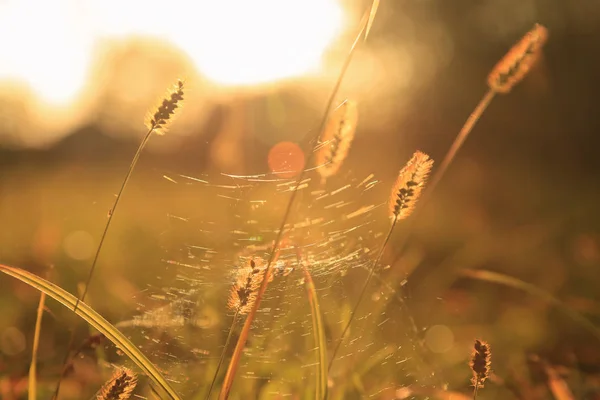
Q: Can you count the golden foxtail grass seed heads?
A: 7